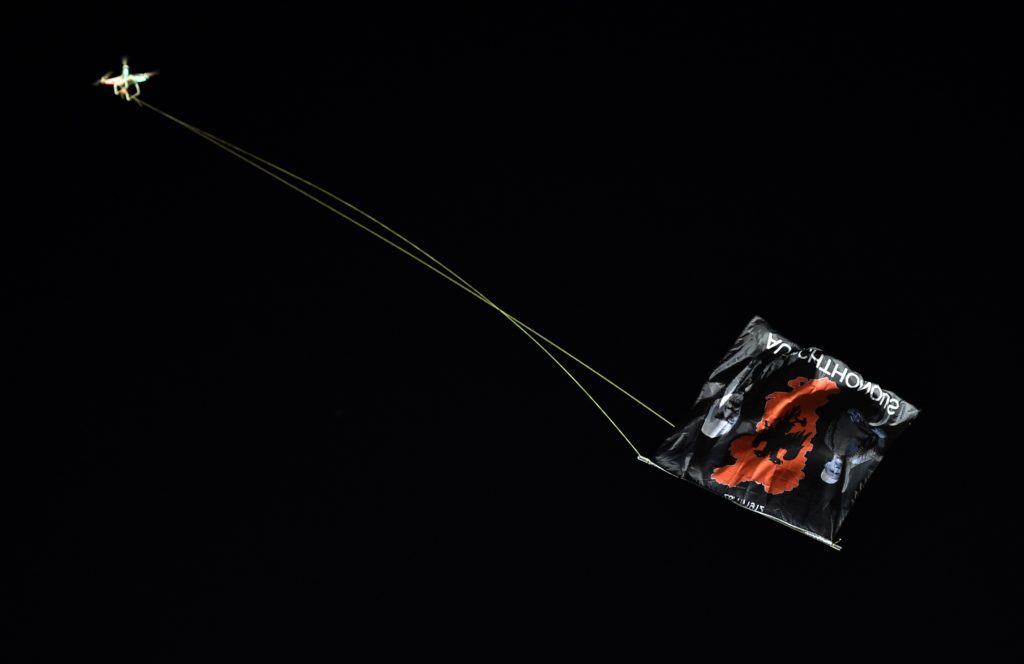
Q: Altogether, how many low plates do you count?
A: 0